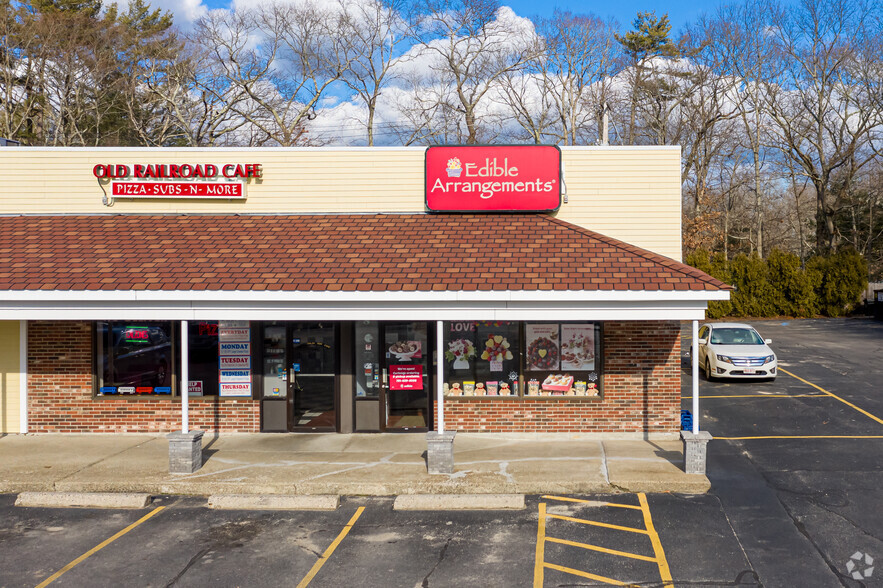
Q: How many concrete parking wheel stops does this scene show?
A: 3